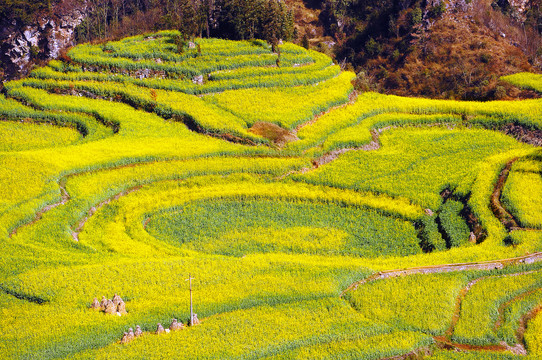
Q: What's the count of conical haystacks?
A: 11